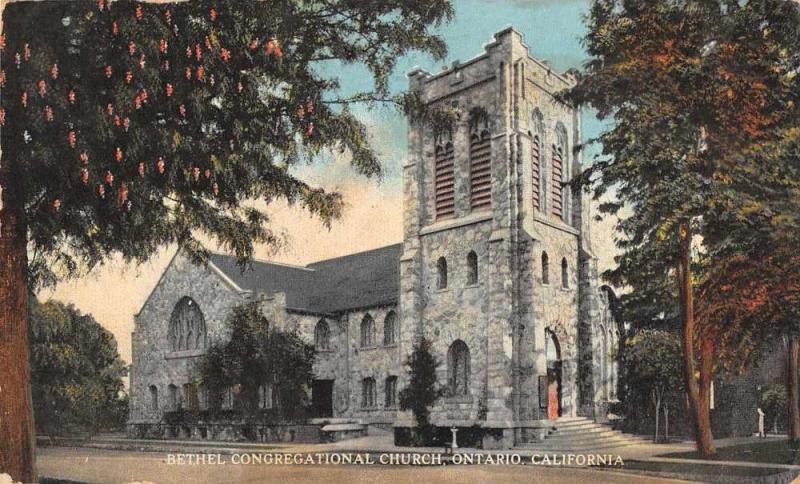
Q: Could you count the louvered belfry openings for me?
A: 4